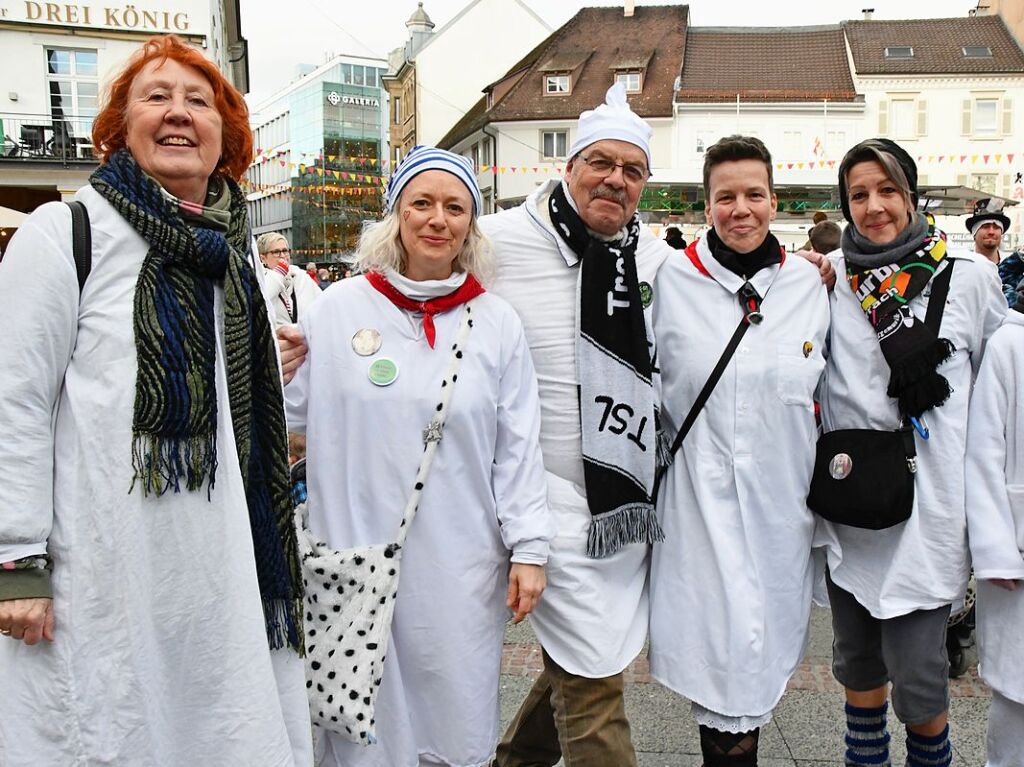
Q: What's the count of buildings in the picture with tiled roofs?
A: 3